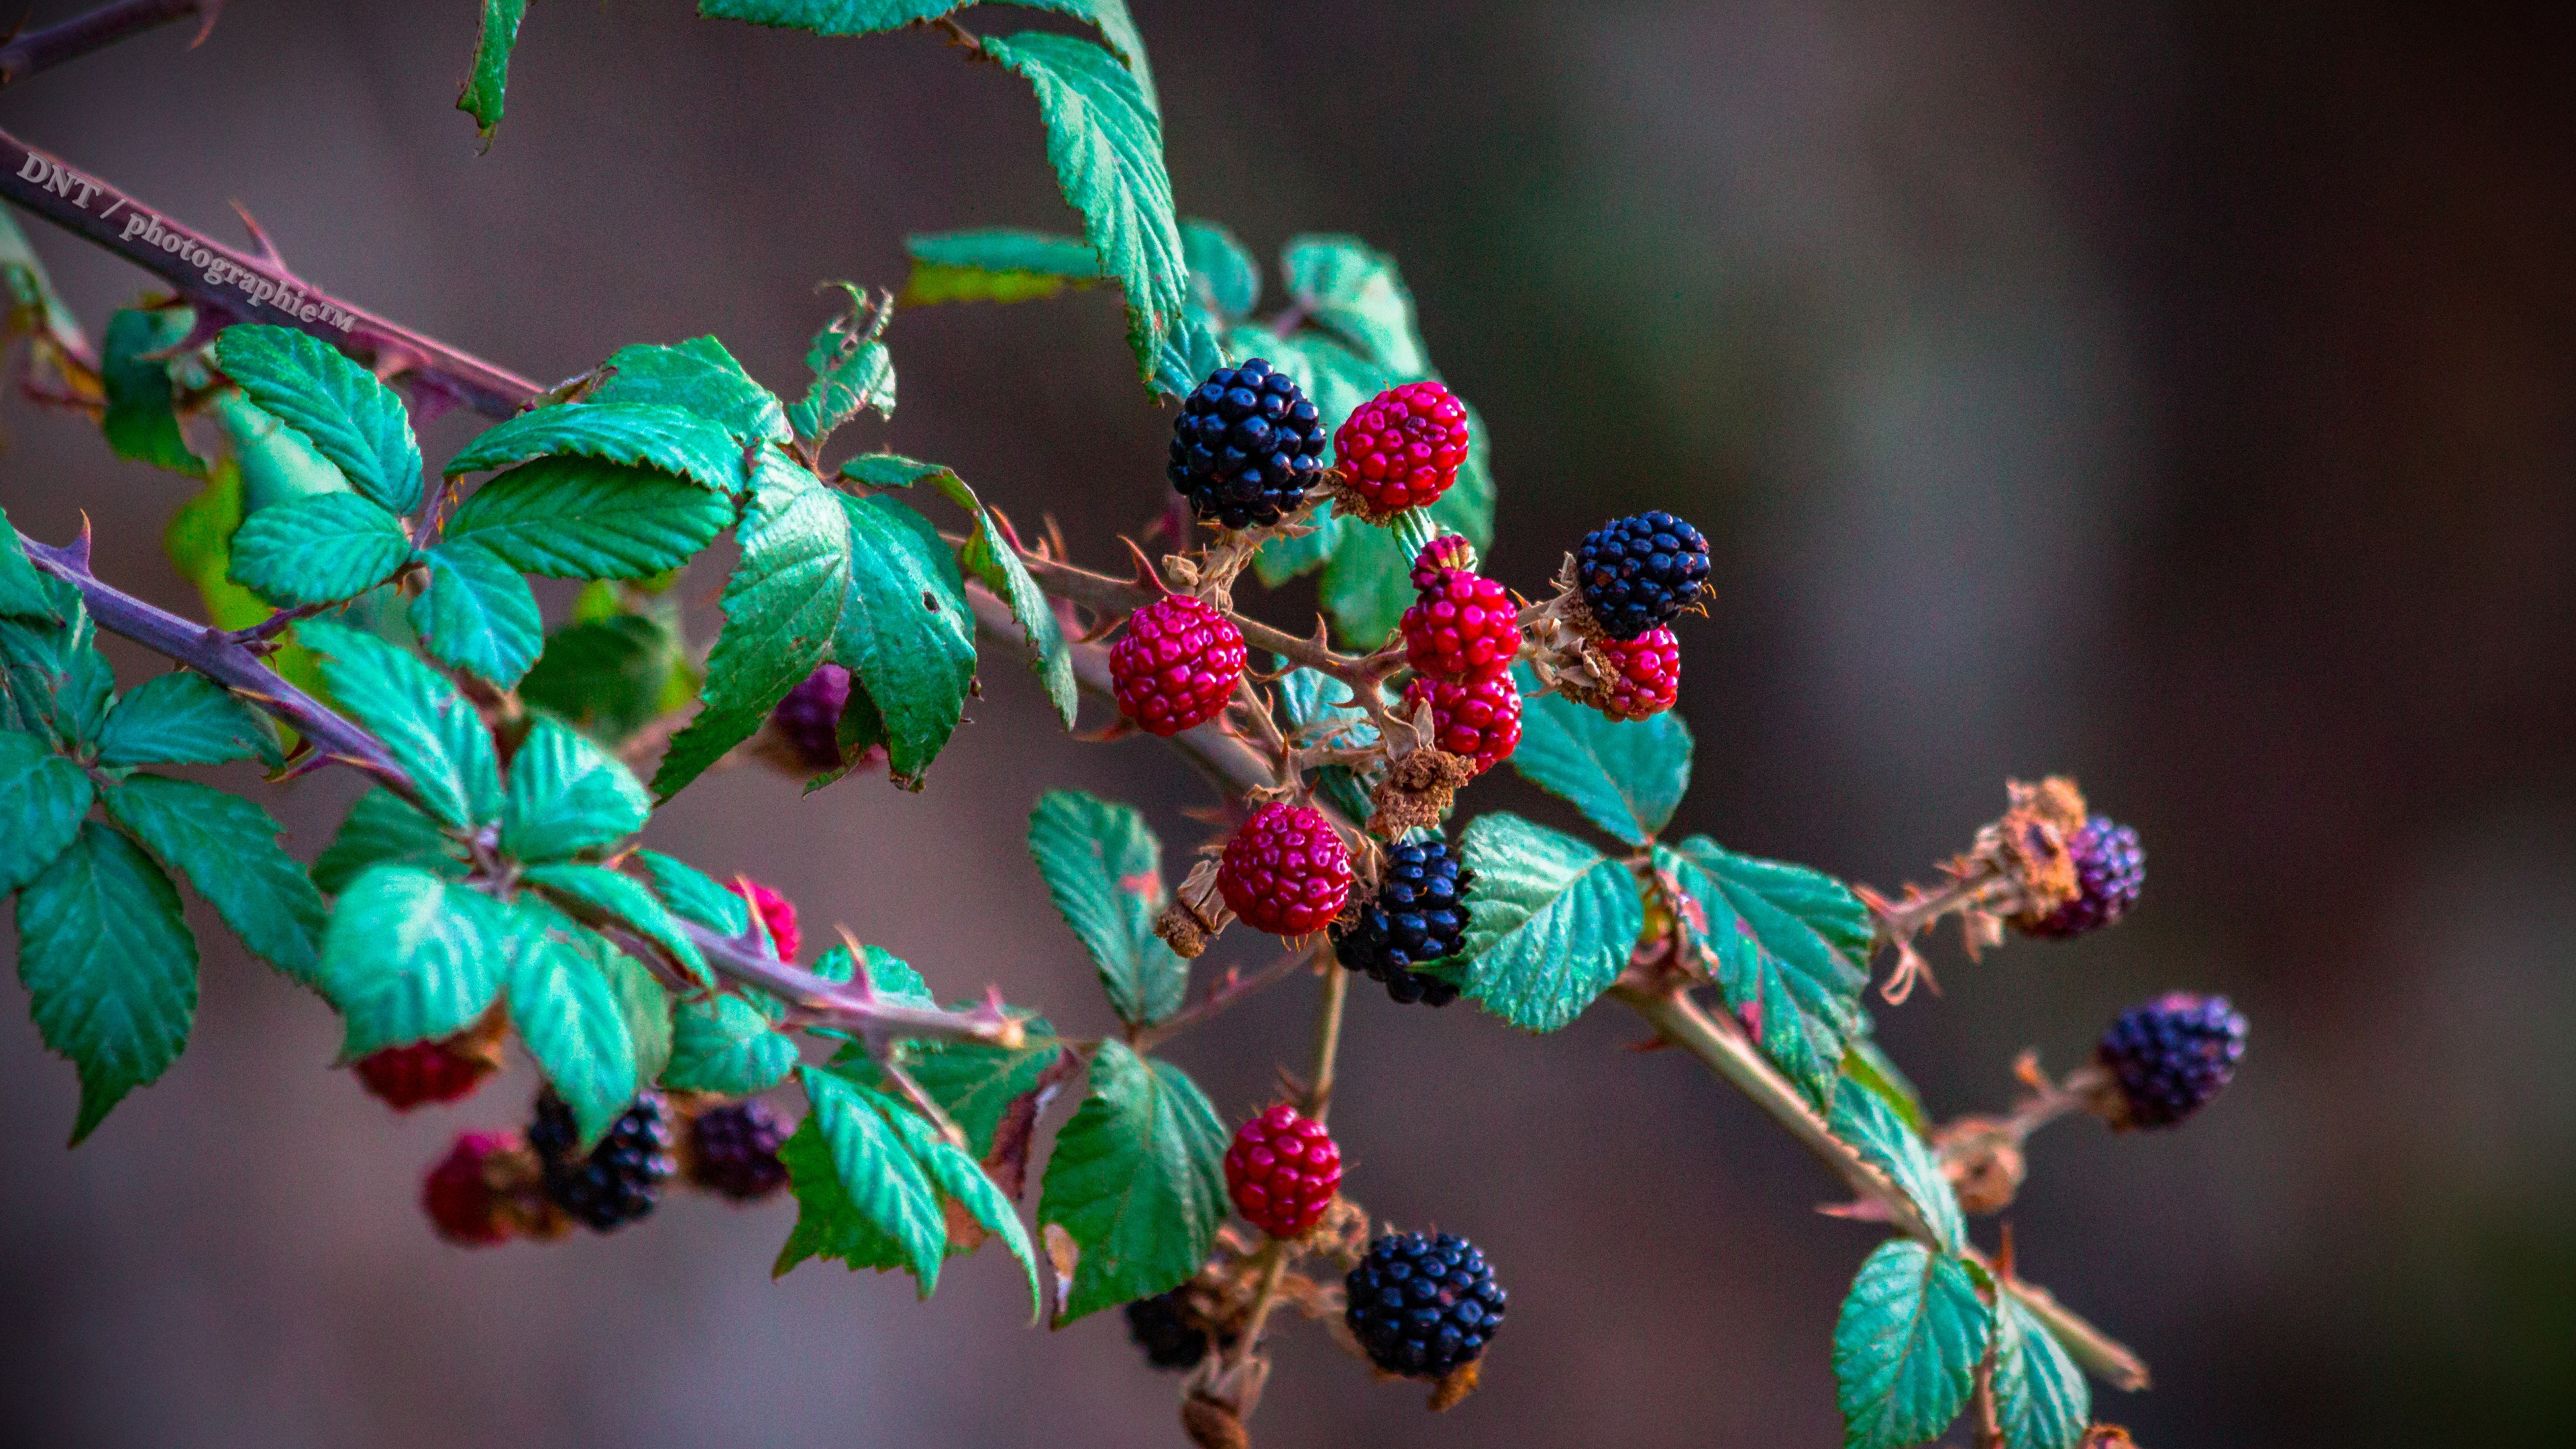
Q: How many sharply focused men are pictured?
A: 0